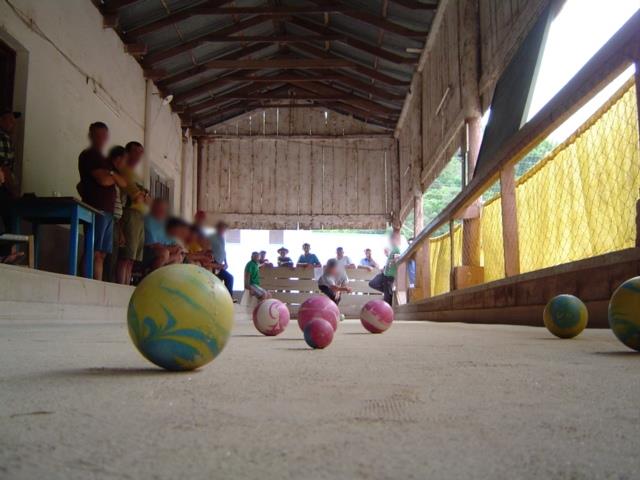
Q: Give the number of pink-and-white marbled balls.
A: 3